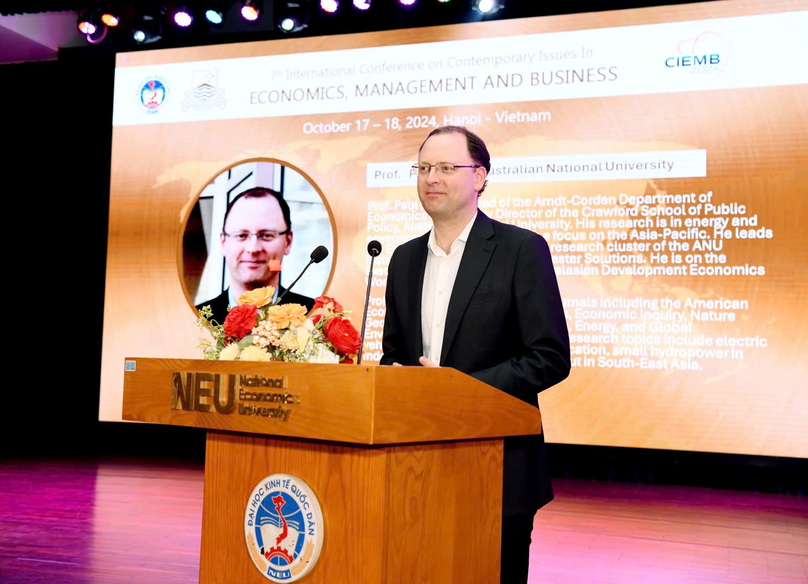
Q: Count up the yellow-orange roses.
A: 2